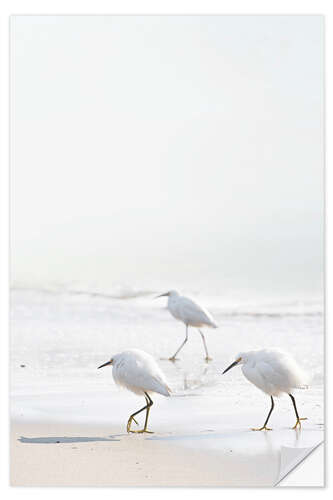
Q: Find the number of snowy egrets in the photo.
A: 3